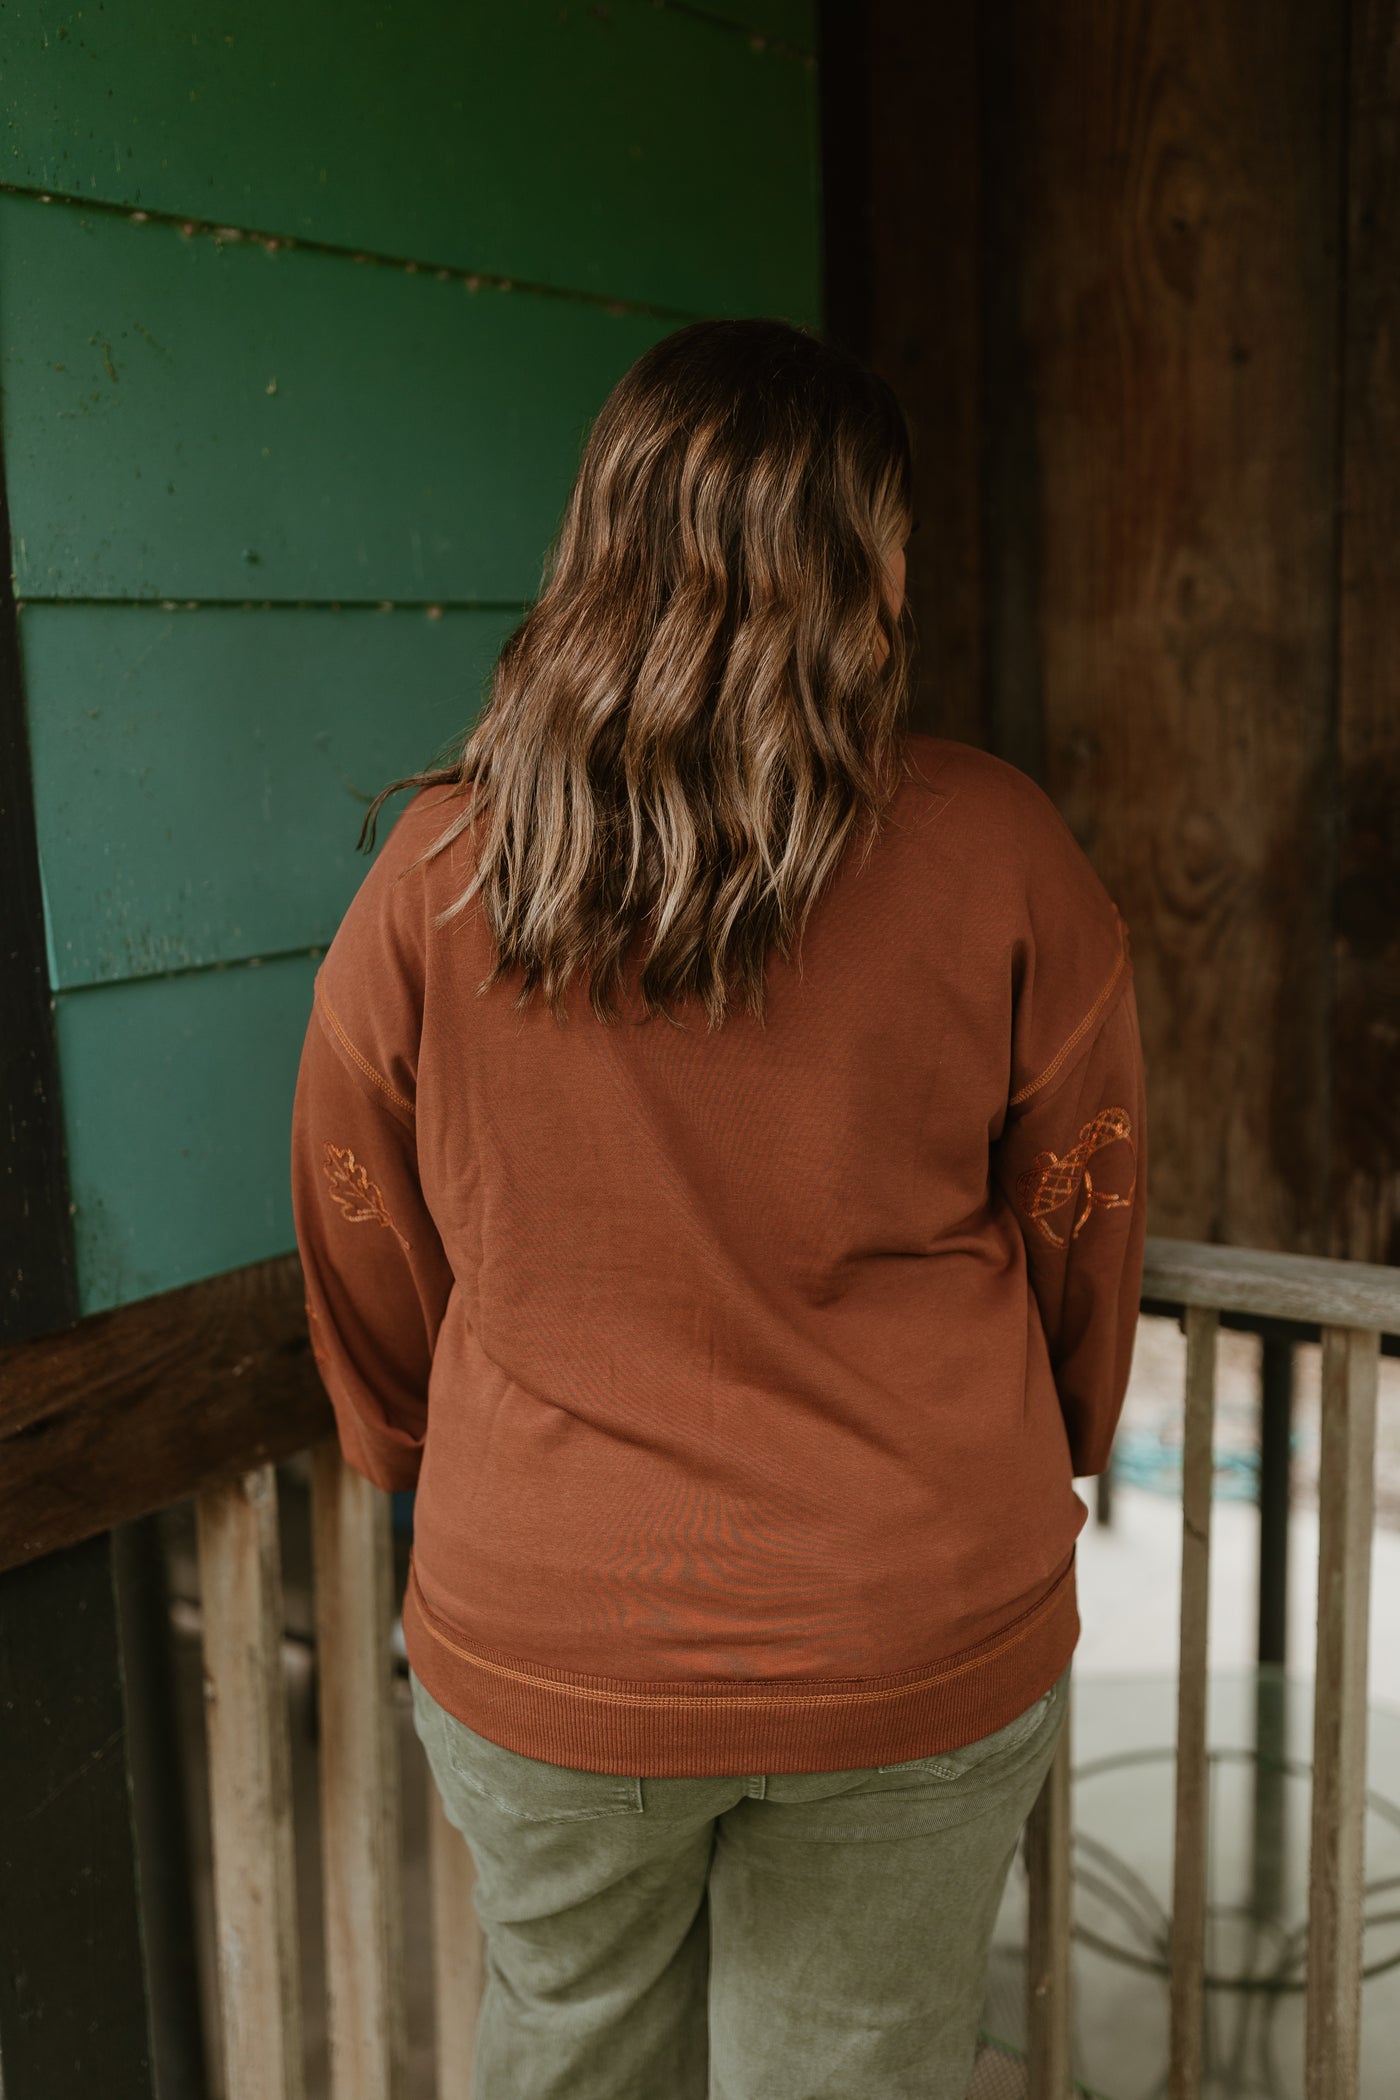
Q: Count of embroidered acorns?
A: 2